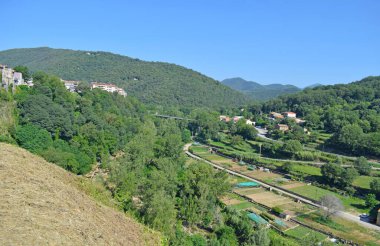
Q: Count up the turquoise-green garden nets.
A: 3